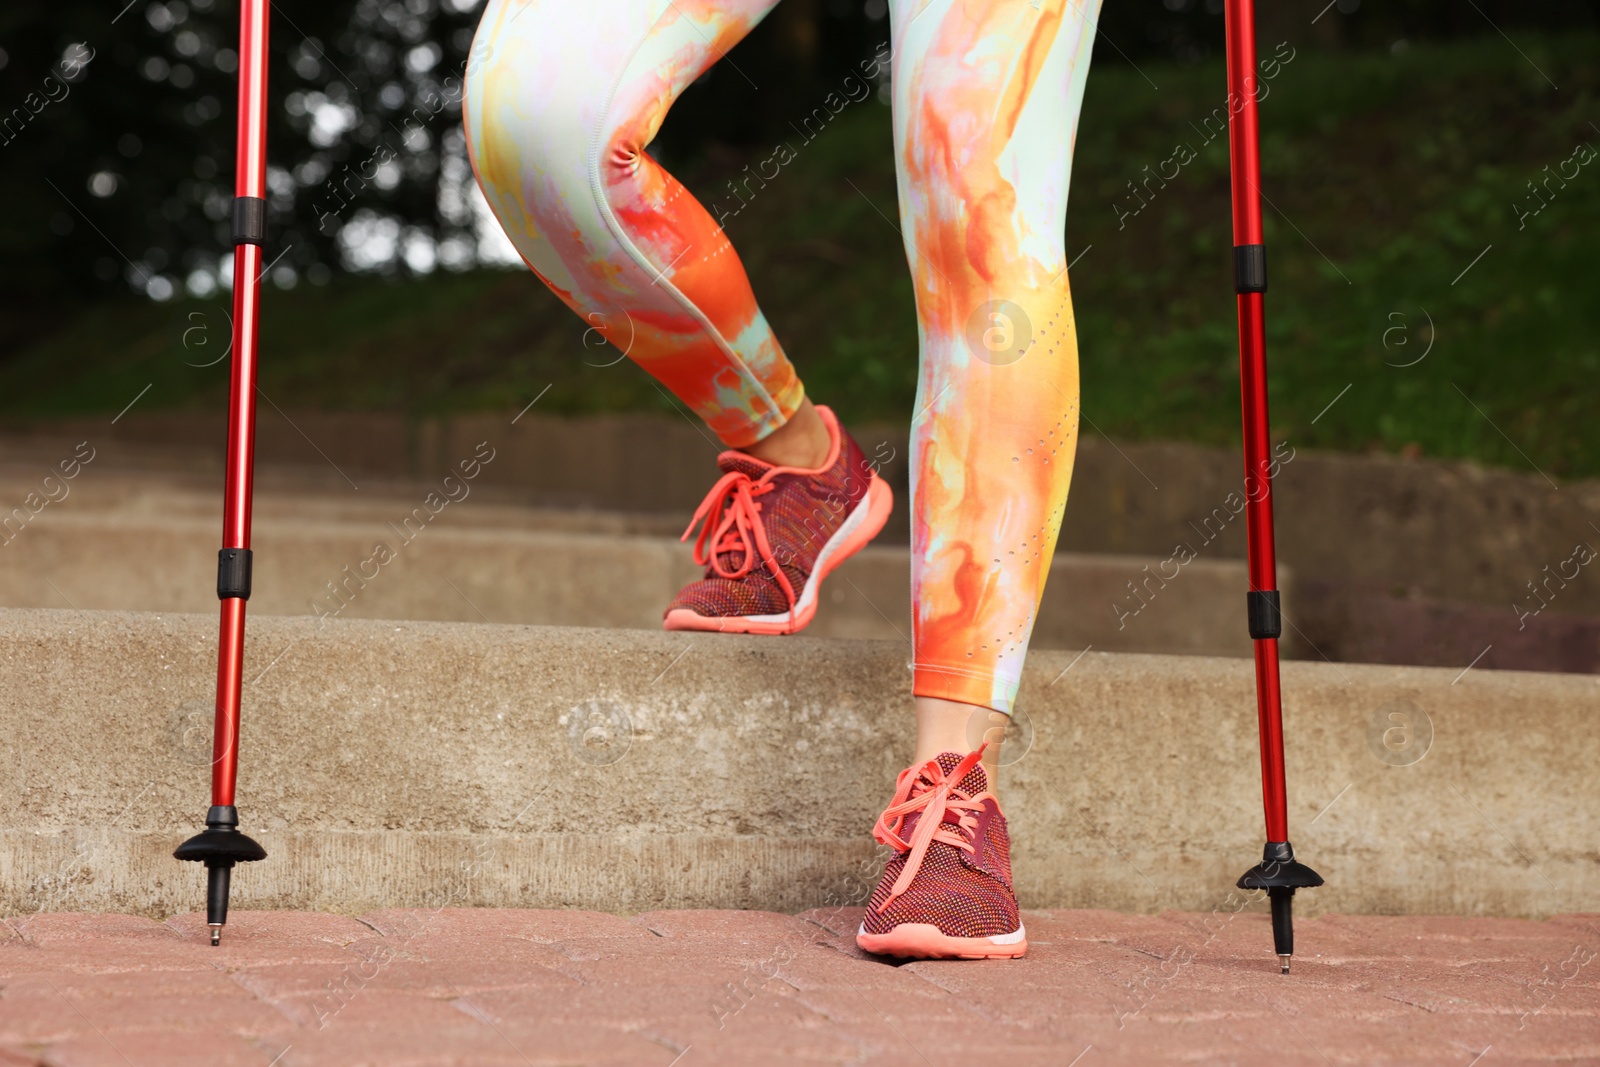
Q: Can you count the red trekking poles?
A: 2